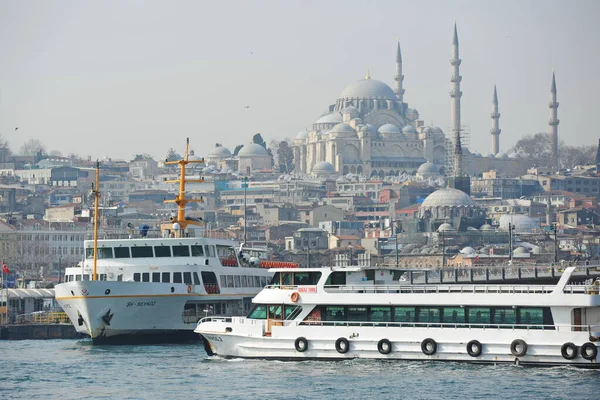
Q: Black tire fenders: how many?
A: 8